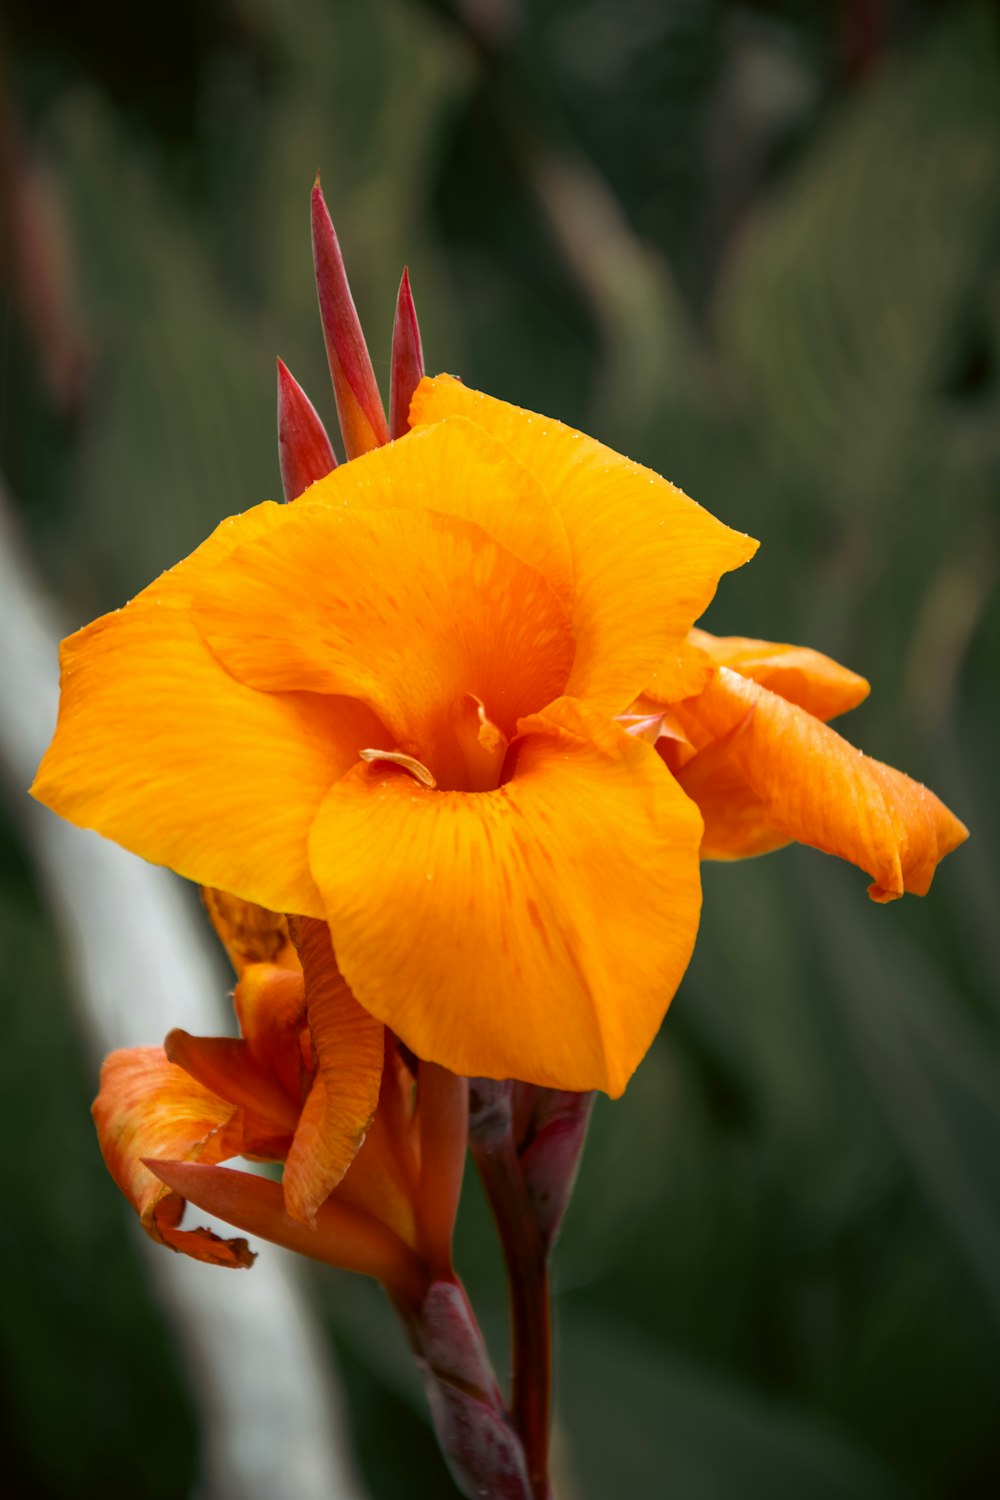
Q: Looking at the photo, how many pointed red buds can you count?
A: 3